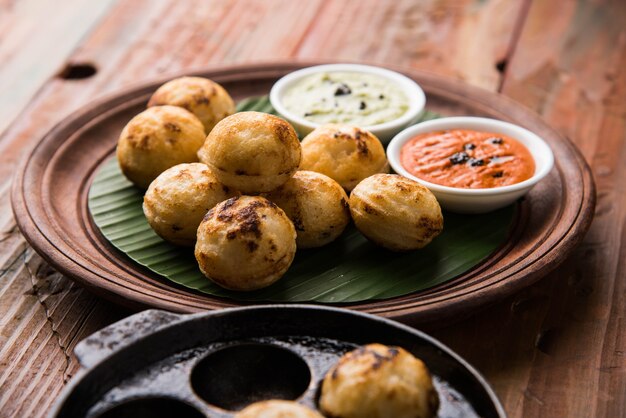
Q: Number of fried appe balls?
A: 10